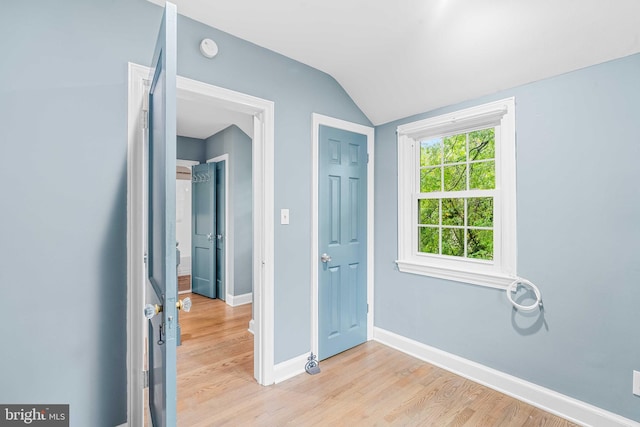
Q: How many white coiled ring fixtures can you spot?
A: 1